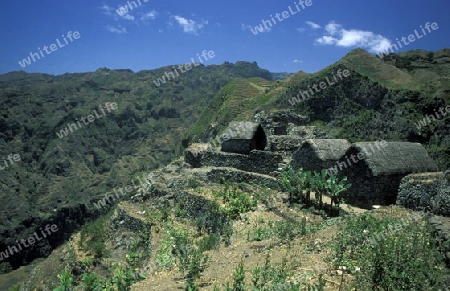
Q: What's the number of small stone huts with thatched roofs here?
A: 3